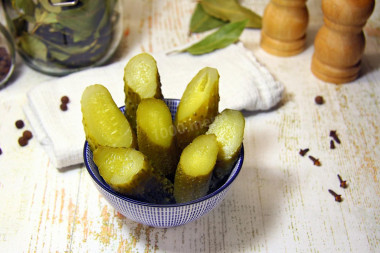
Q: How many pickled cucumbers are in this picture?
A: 7